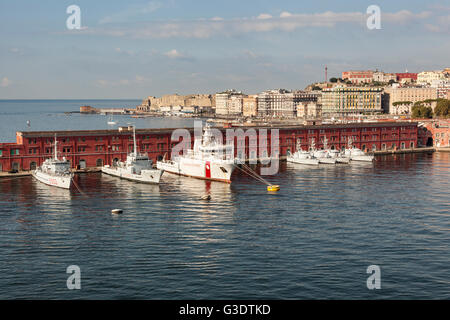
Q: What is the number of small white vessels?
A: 4